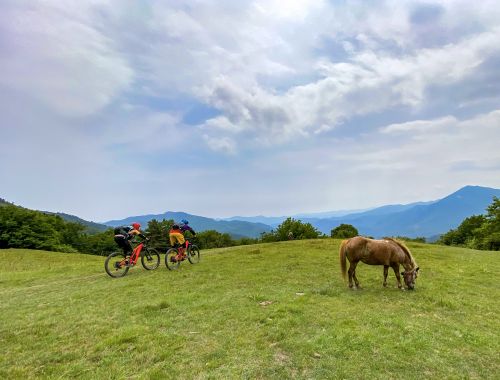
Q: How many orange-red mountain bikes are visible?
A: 2